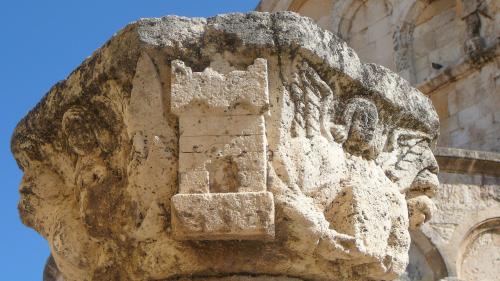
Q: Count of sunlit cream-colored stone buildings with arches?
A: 1